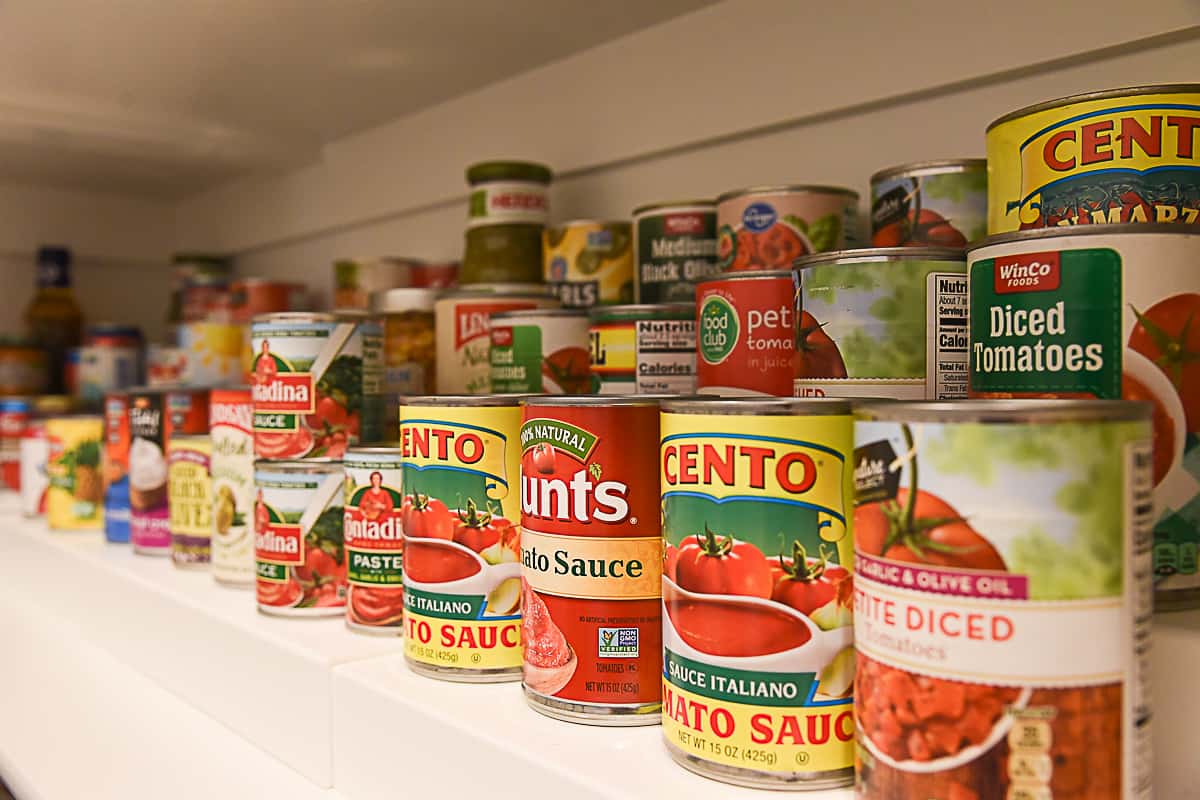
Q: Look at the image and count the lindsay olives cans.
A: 2